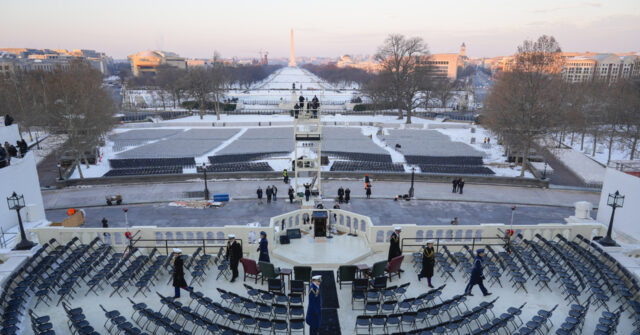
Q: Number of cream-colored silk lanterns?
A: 0